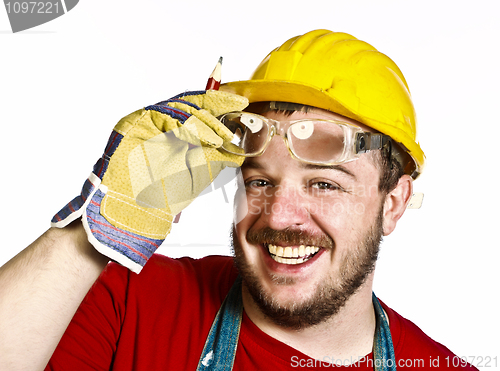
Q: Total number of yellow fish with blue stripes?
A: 0